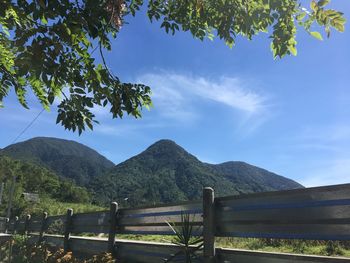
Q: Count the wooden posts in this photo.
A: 7